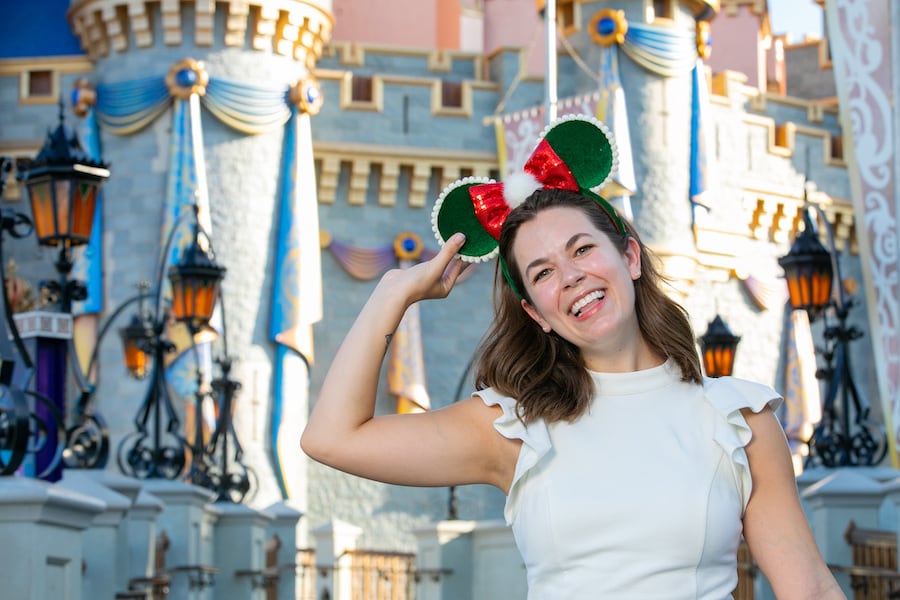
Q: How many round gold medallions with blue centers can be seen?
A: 6